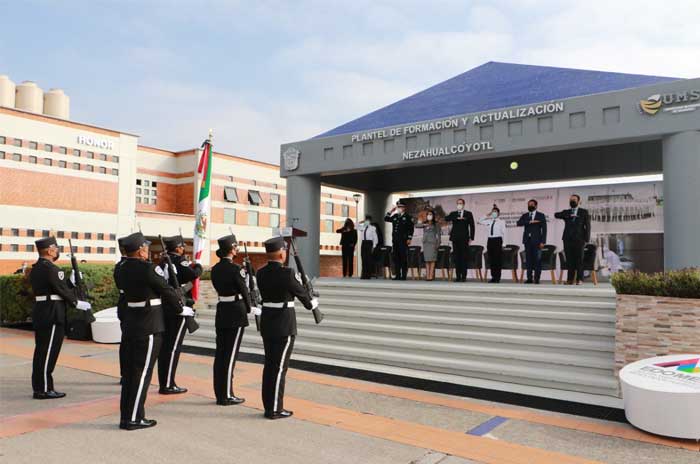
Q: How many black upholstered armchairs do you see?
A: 7